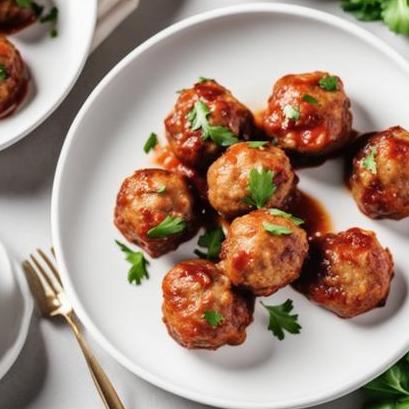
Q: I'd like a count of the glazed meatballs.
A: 10